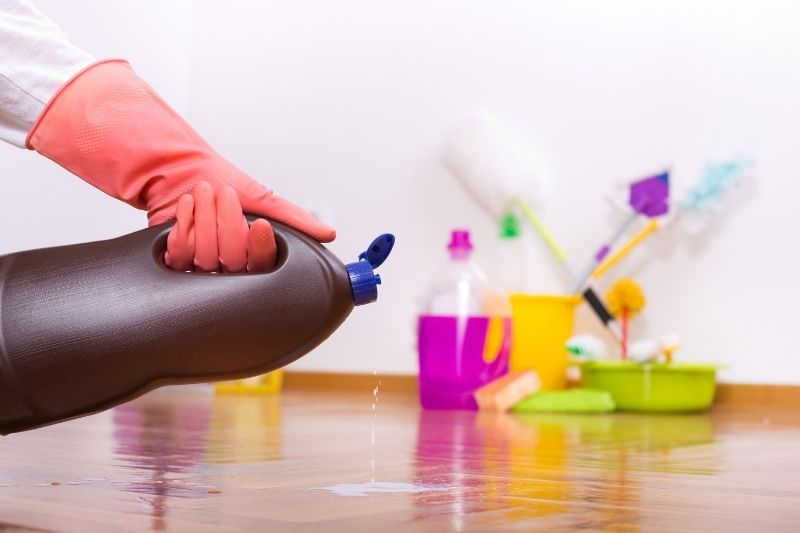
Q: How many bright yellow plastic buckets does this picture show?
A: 1